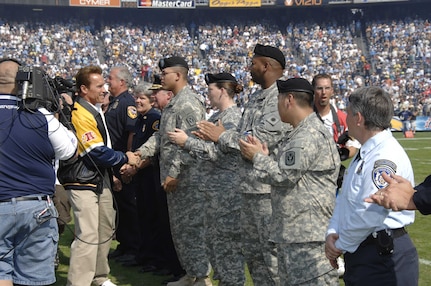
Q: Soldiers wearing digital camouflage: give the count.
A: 4